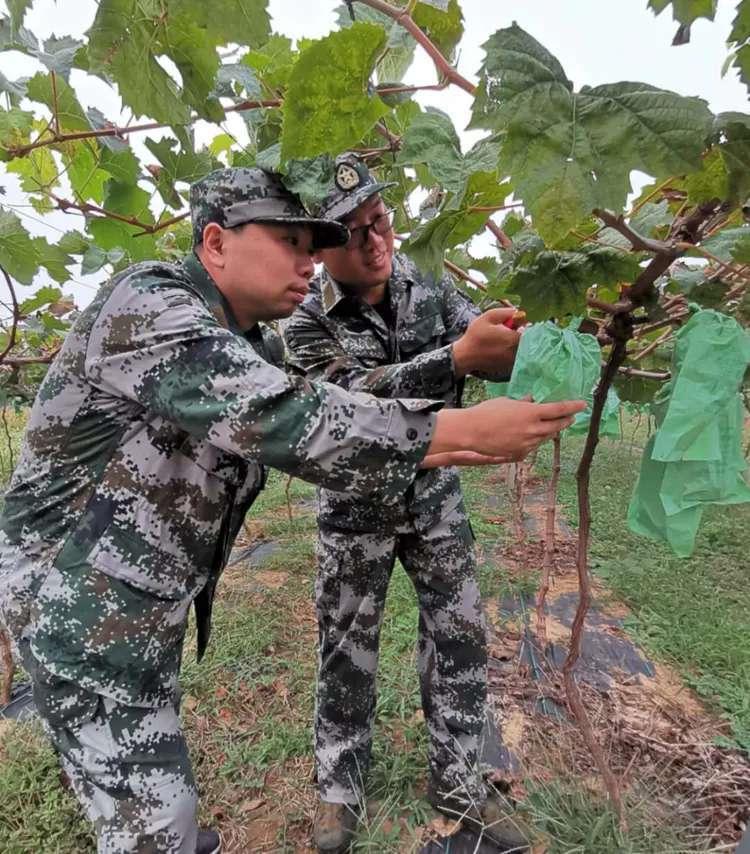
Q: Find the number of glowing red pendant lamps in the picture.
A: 0